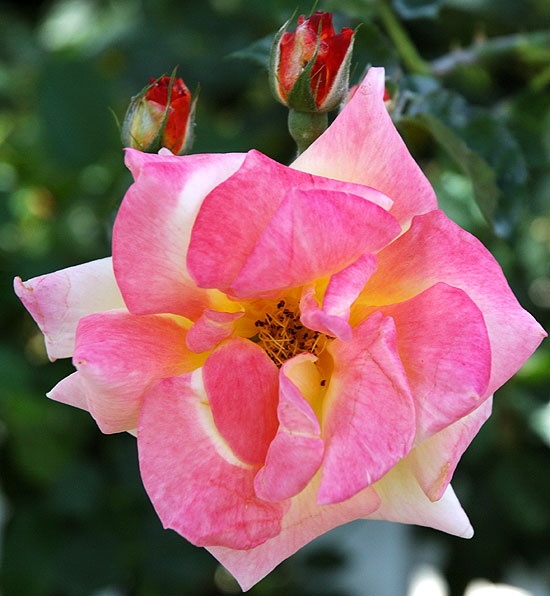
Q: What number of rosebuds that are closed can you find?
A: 2